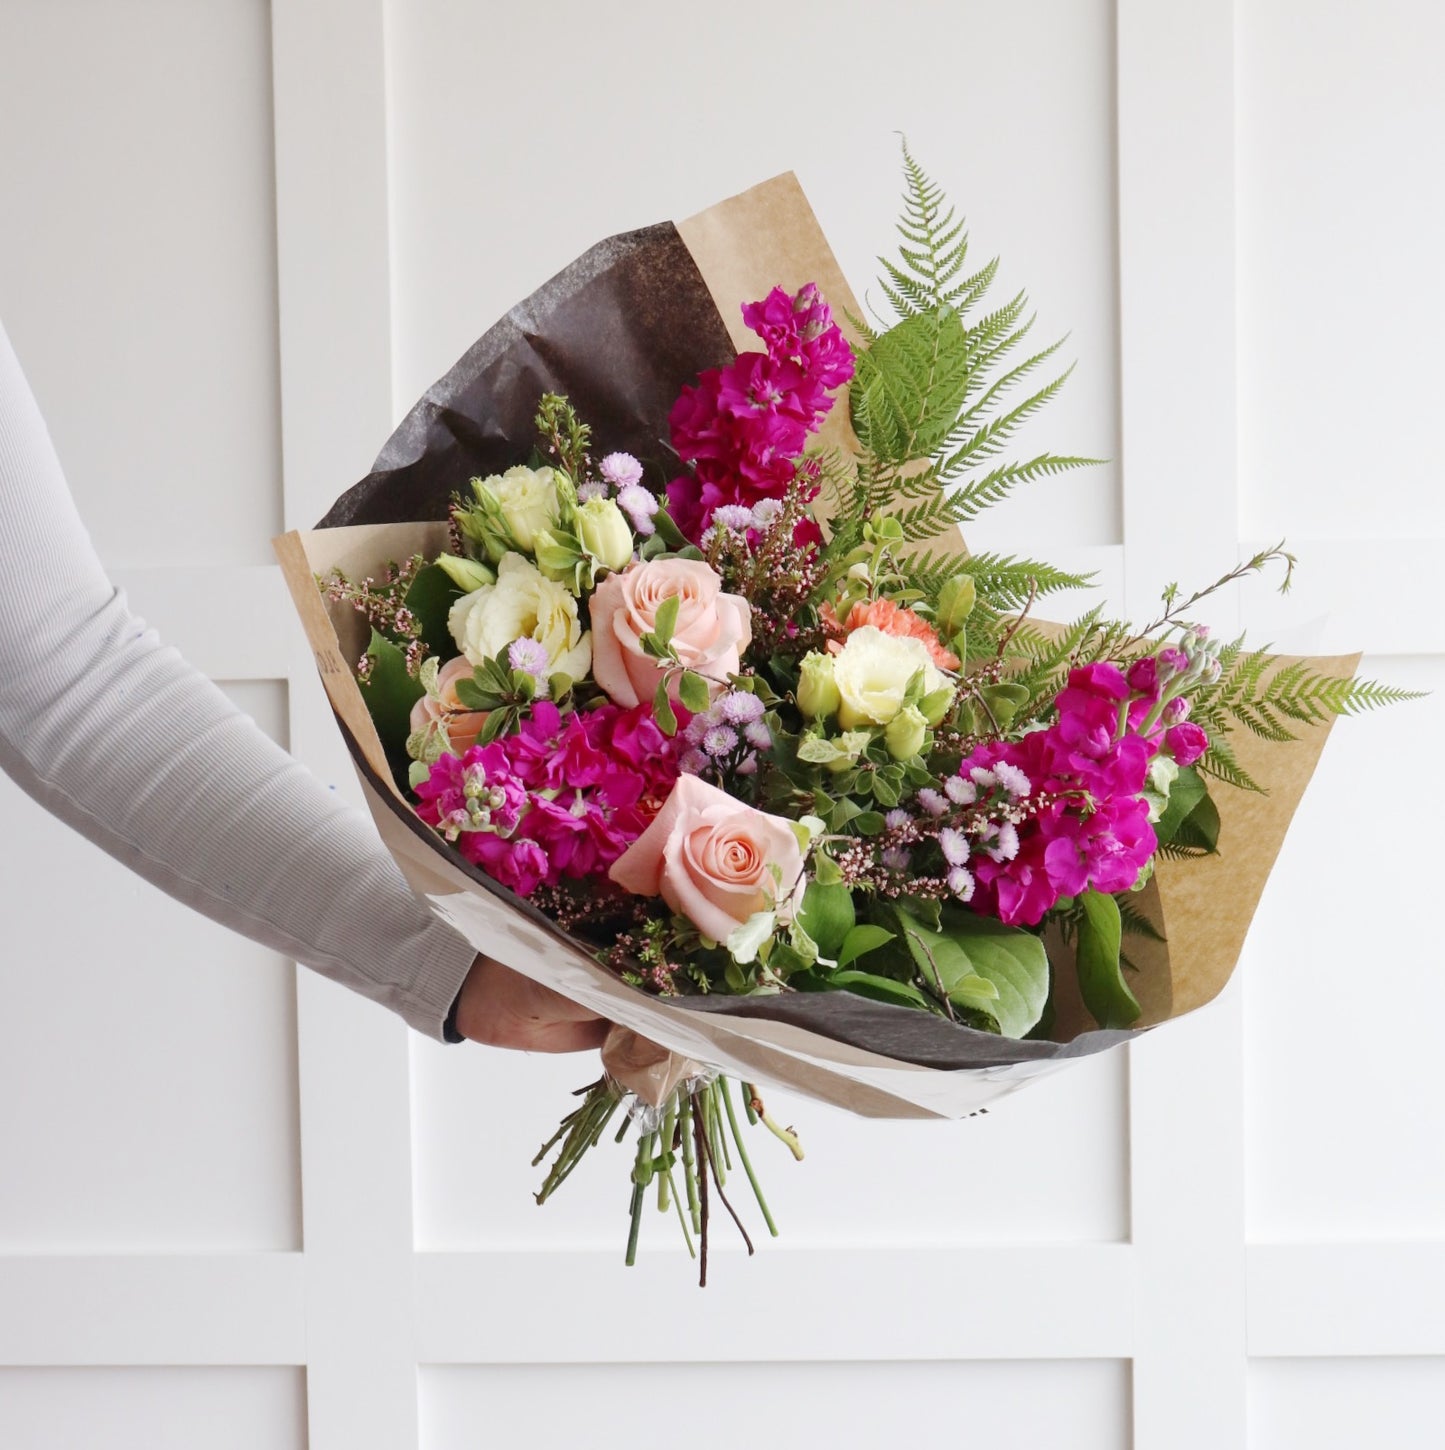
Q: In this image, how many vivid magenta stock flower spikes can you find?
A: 3